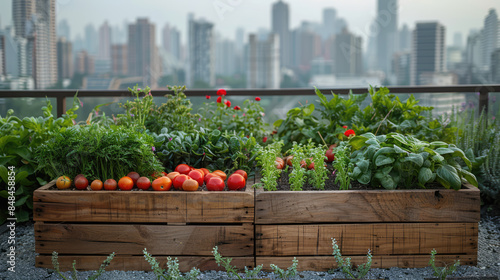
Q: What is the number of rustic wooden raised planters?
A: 2